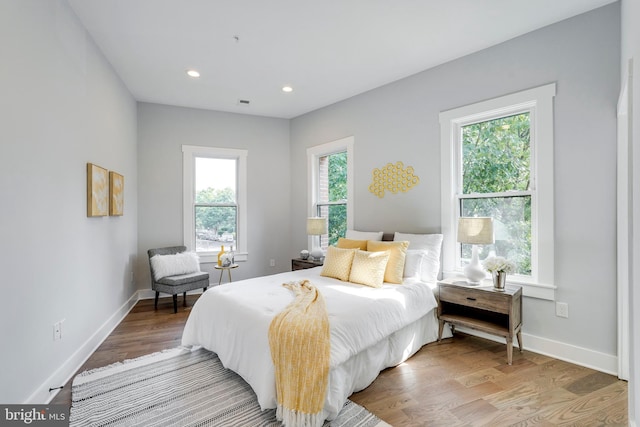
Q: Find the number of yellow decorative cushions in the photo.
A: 4